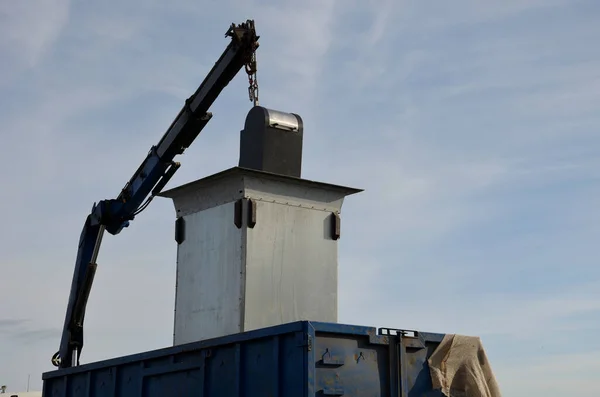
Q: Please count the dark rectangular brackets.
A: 4